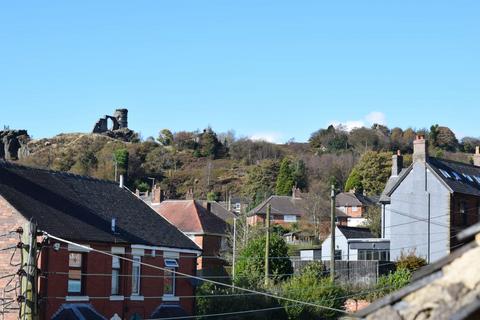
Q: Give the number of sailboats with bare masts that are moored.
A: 0